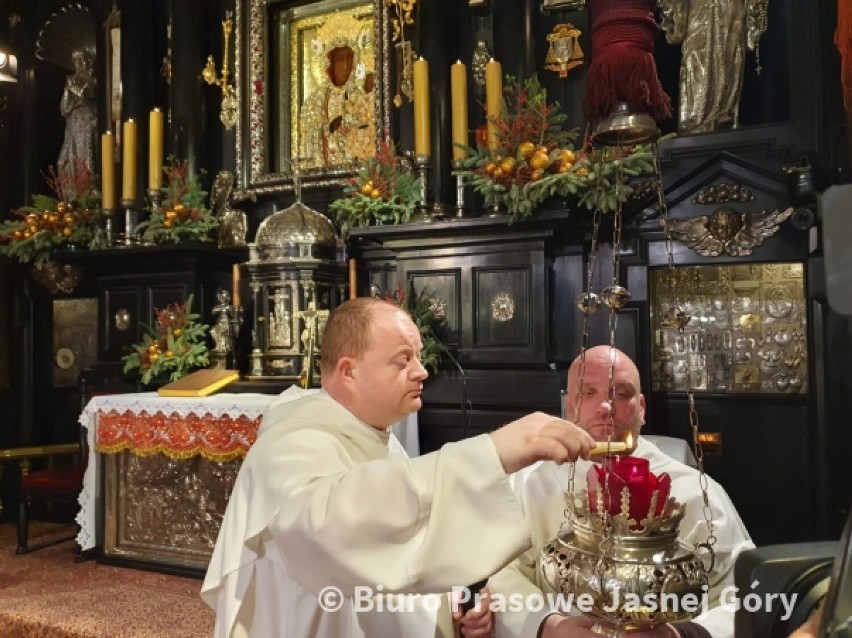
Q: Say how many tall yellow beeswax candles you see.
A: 6